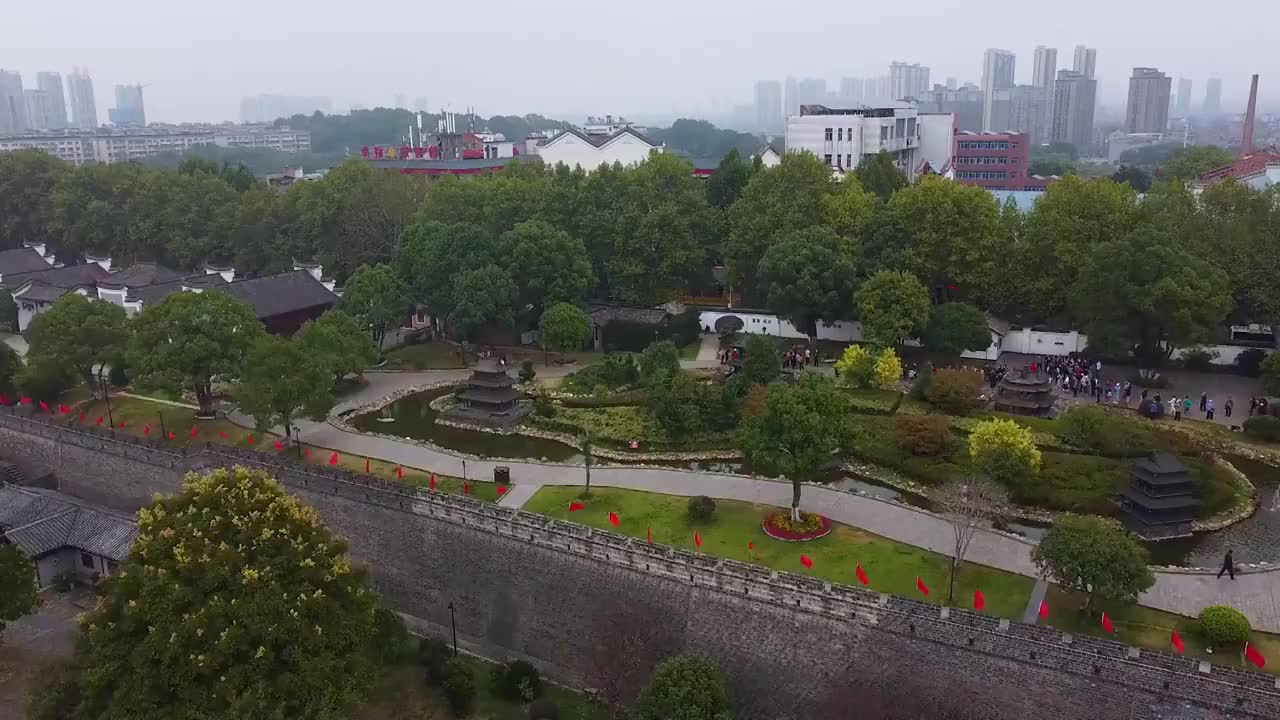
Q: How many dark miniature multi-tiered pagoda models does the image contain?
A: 3